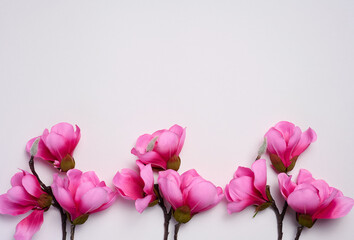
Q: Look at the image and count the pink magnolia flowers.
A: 9